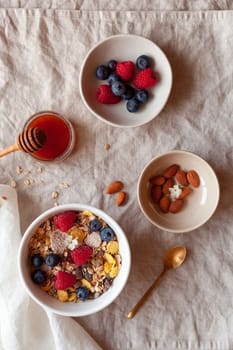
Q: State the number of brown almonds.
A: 11